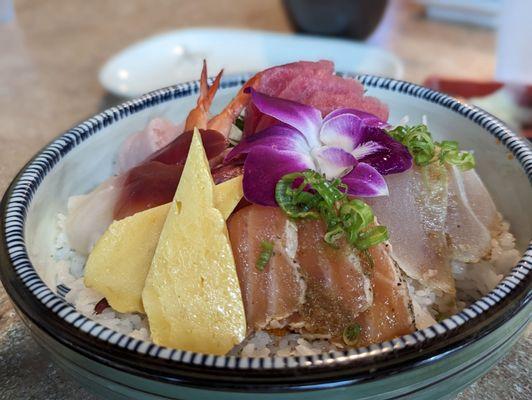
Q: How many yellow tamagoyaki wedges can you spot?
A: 2